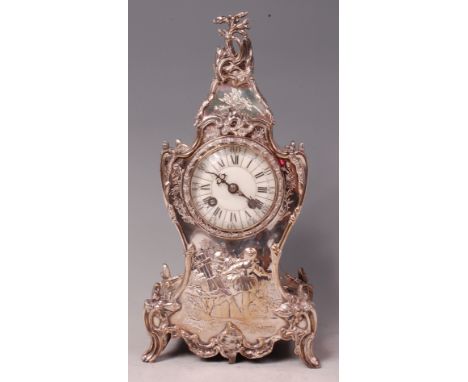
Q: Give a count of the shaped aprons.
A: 1